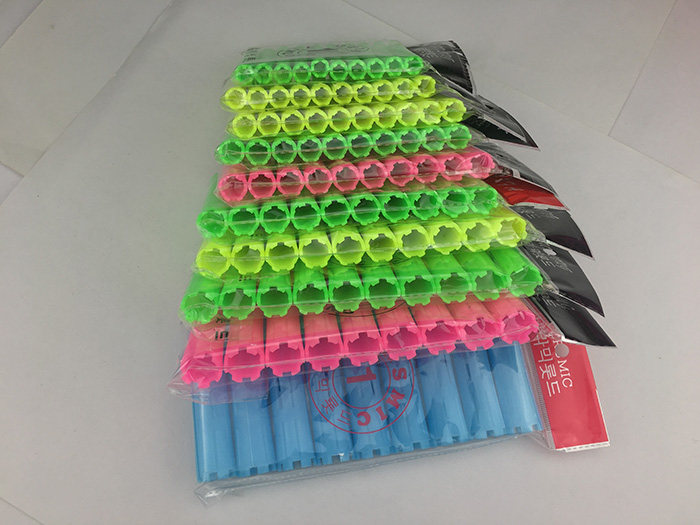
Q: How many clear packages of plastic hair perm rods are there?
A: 10